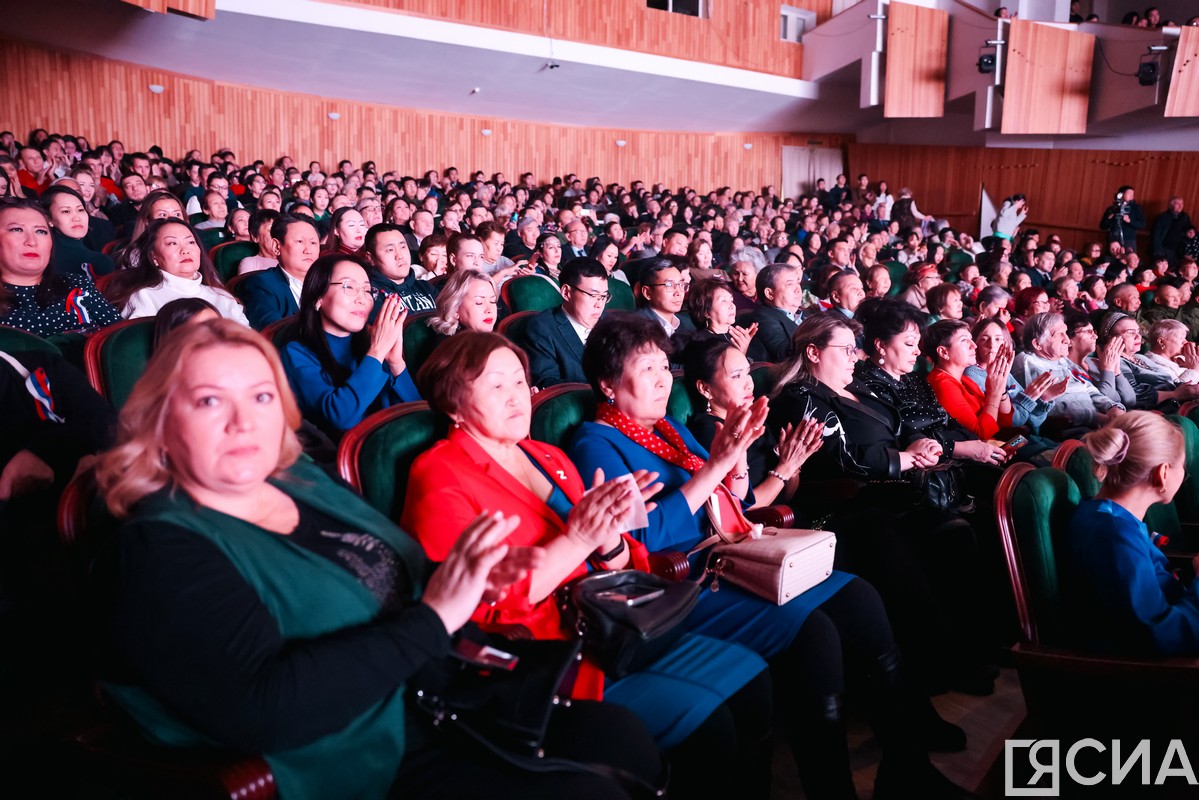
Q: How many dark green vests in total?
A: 1